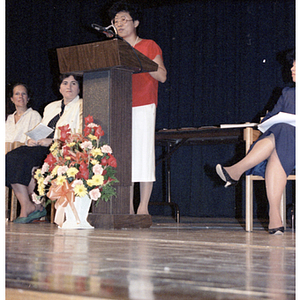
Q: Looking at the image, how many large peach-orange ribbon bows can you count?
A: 1